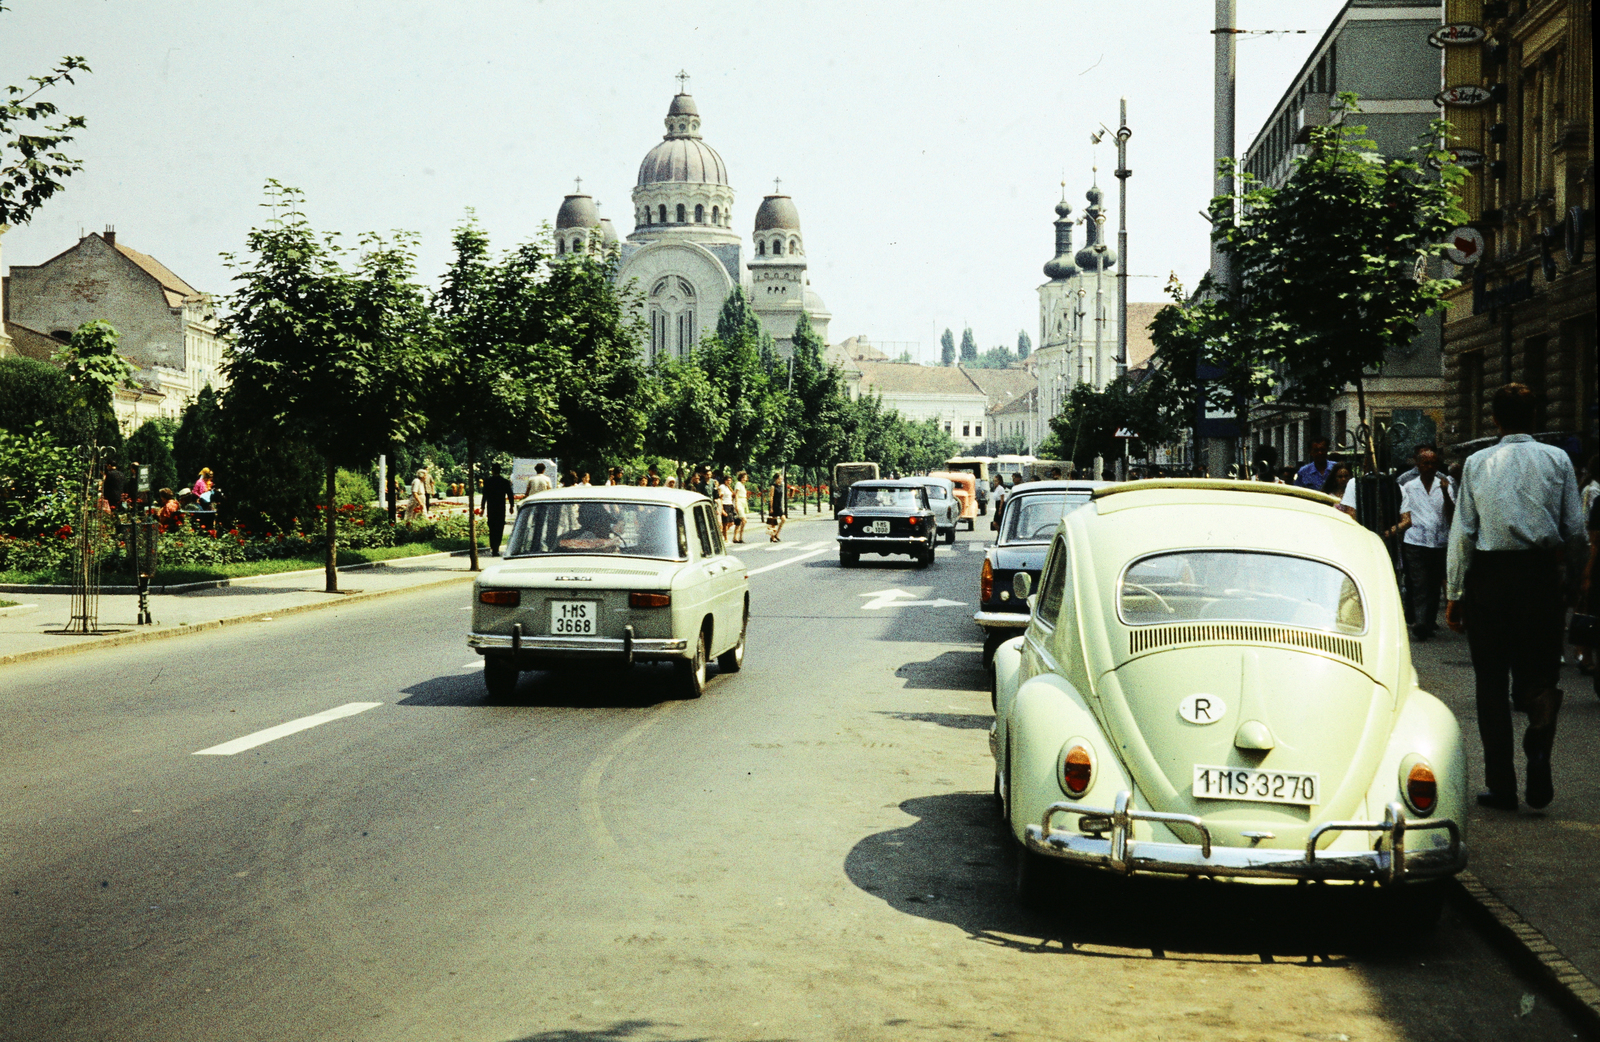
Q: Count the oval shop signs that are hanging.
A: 3